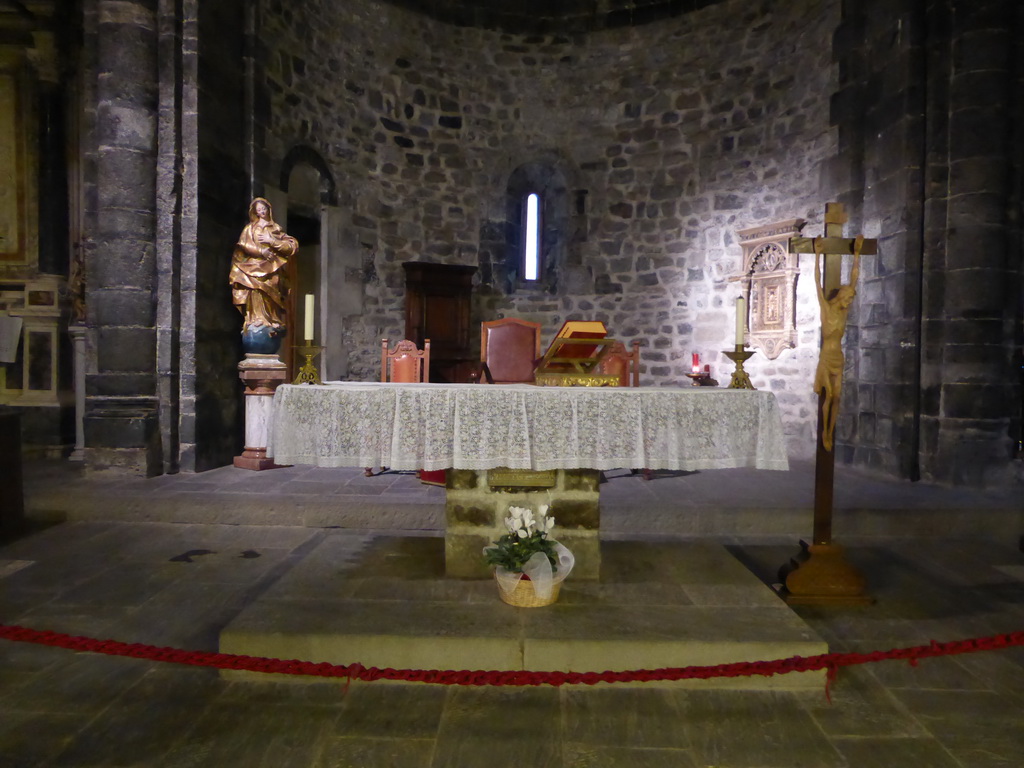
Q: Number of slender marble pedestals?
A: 1